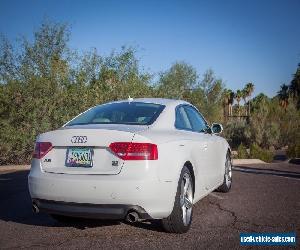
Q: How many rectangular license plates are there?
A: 1